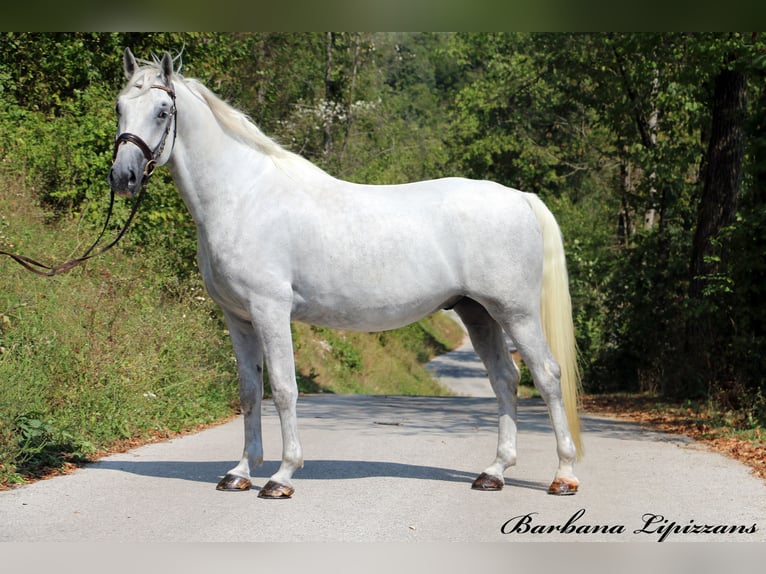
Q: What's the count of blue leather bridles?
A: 0